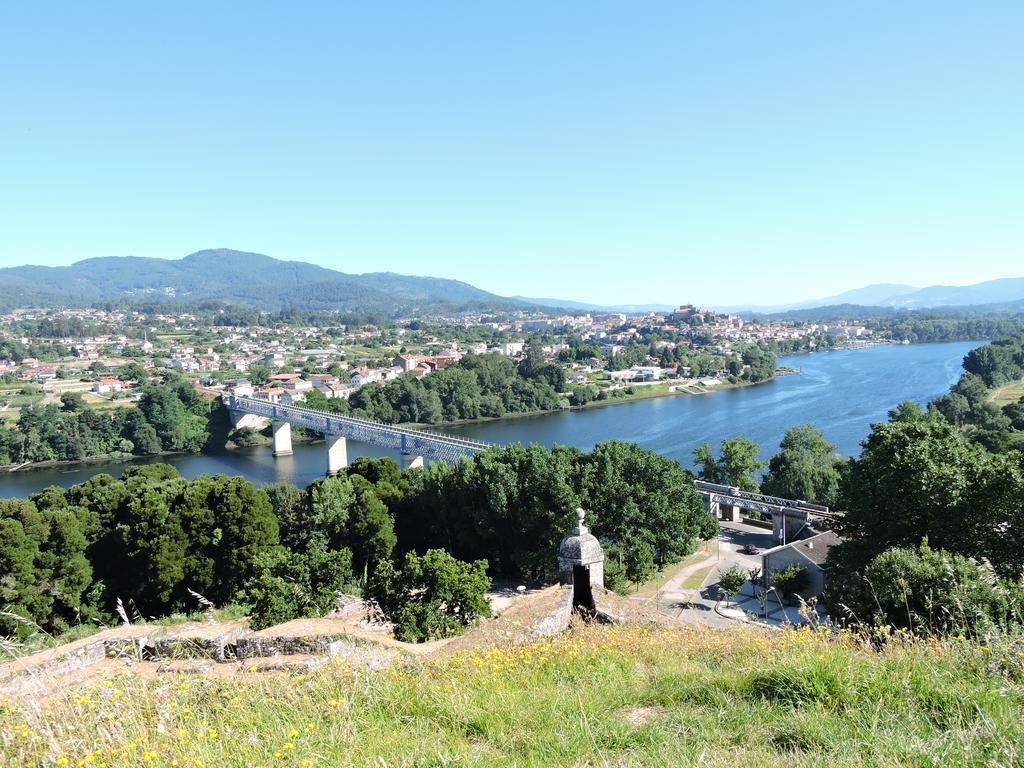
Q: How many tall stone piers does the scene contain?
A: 3